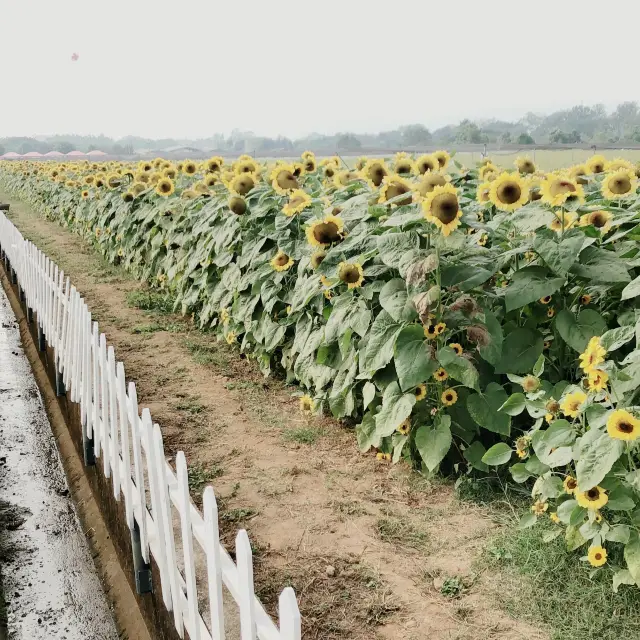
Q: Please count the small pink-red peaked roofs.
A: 5